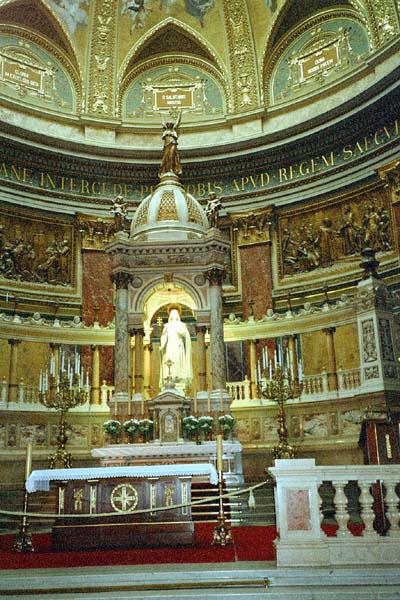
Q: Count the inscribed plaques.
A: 3